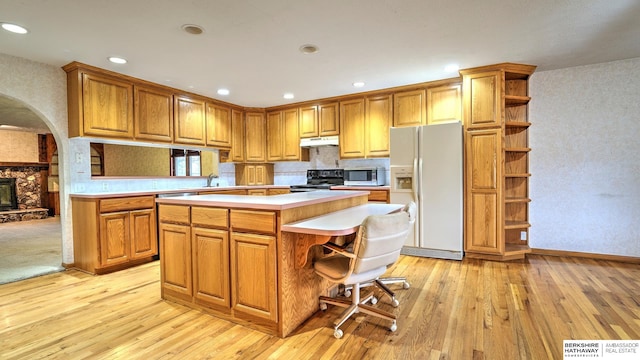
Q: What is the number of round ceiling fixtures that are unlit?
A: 2